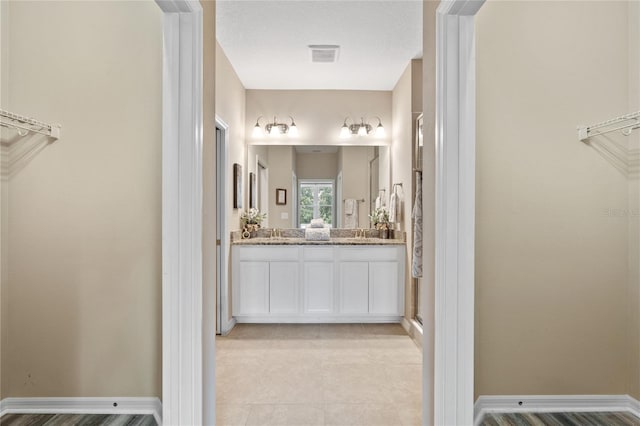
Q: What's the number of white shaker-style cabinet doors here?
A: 5